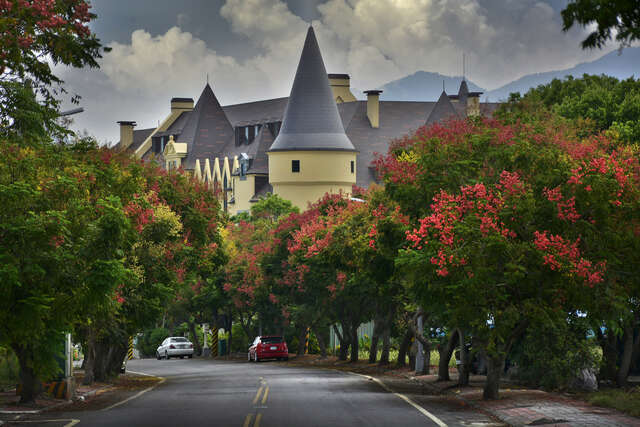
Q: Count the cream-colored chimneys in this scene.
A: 5